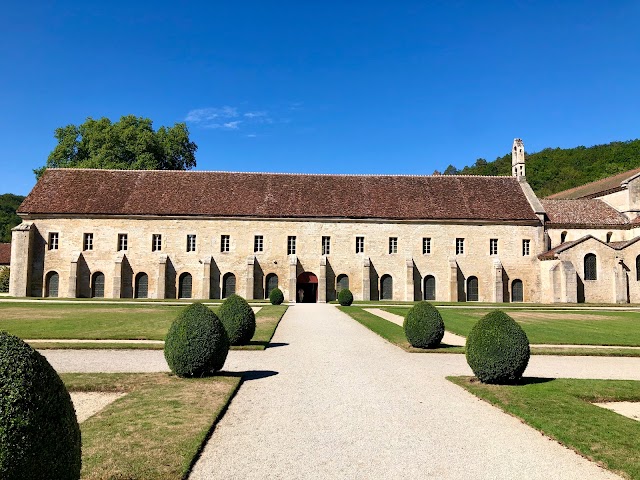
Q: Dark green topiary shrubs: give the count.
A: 7